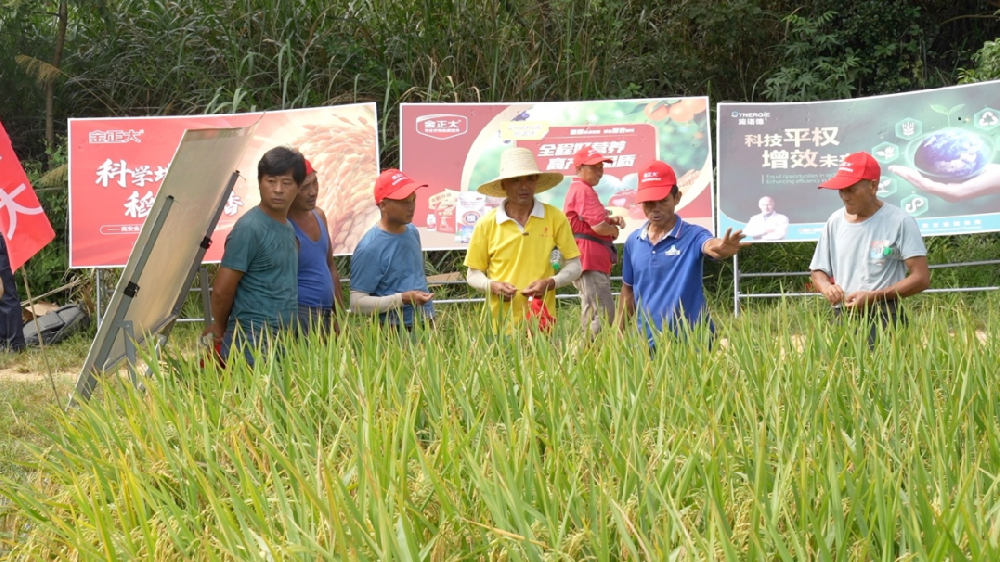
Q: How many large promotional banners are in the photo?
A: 3